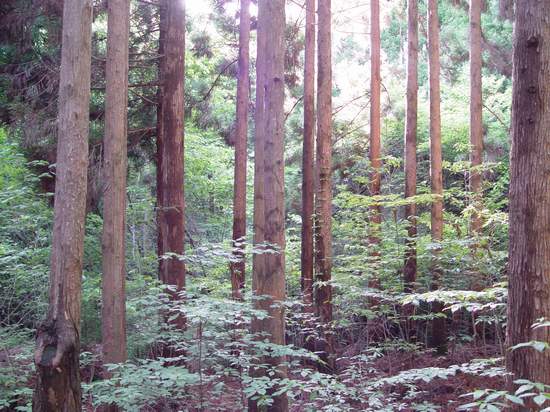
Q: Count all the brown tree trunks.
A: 12